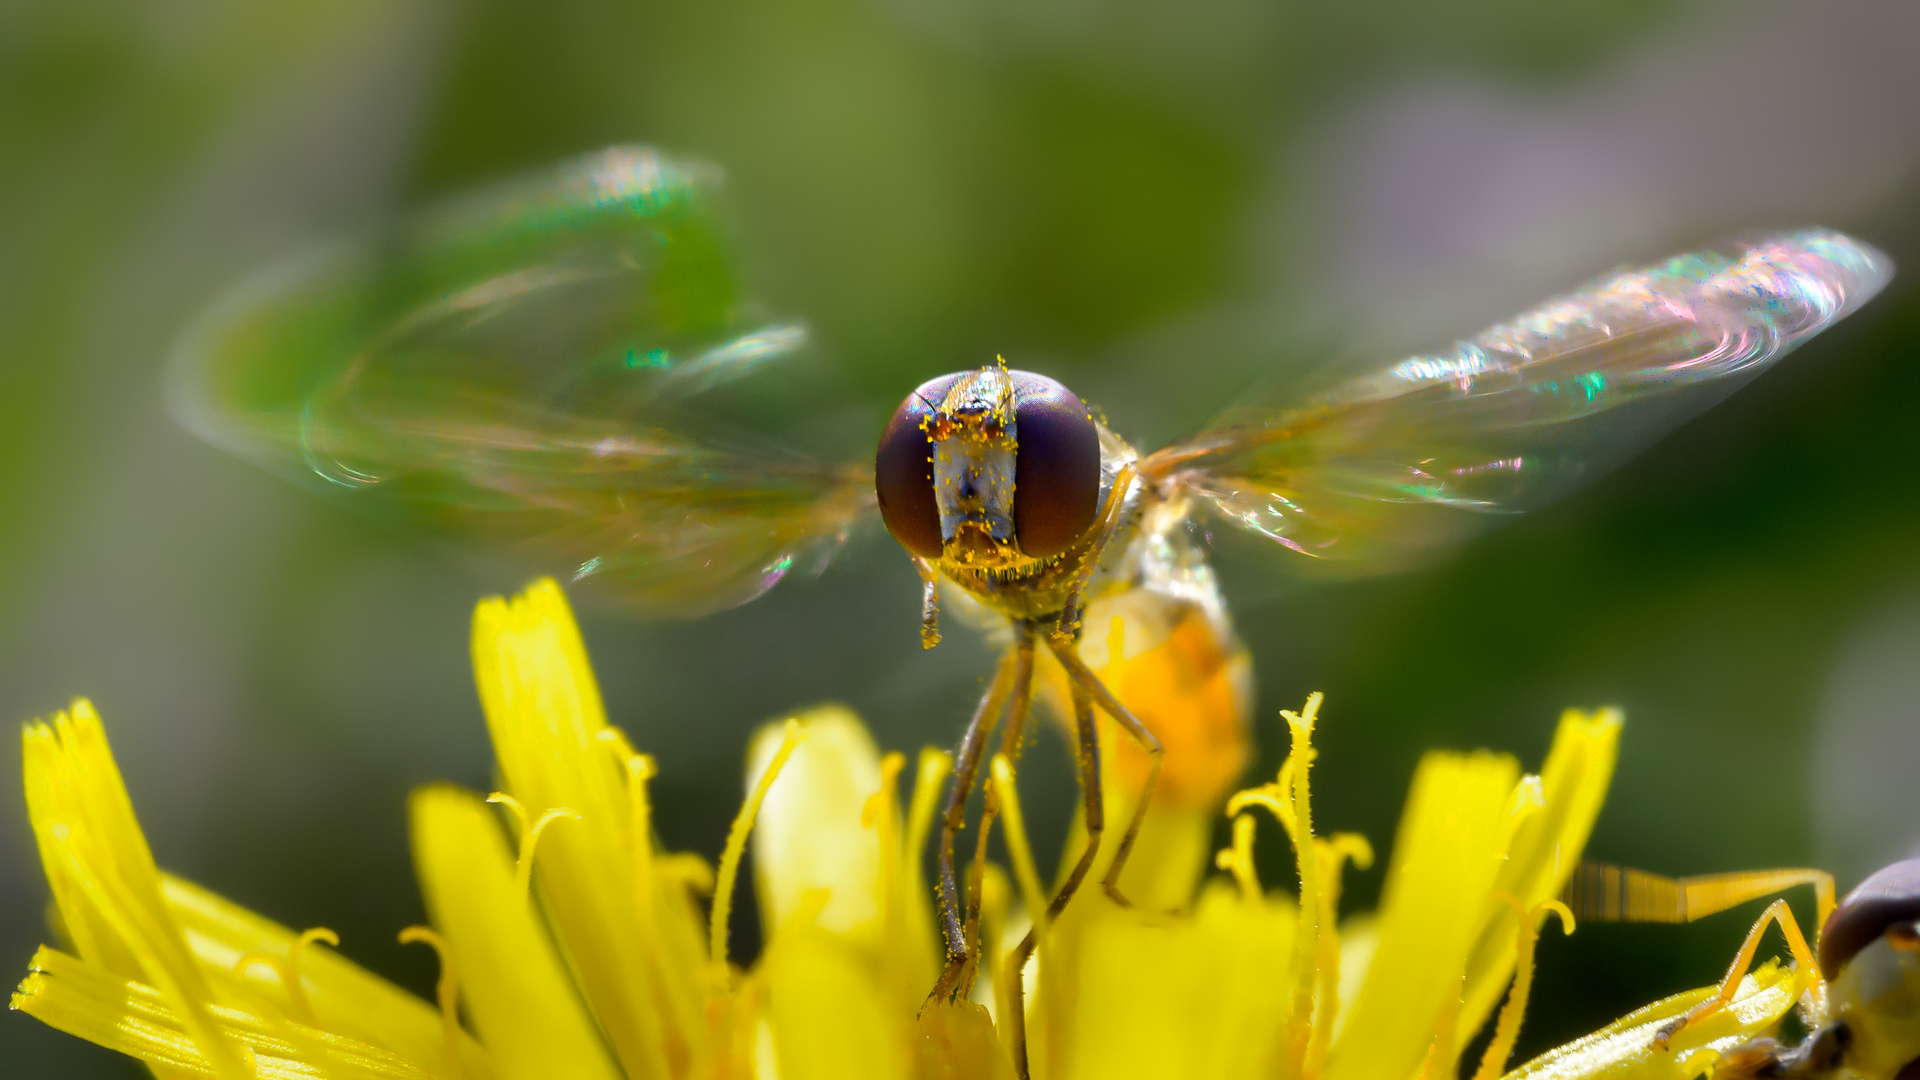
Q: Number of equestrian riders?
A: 0